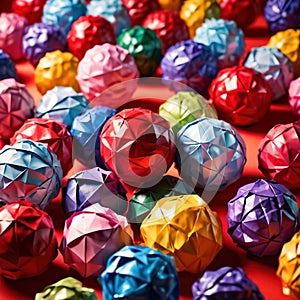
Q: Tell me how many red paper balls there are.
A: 10